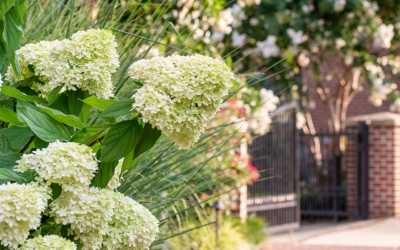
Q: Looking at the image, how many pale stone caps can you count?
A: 1